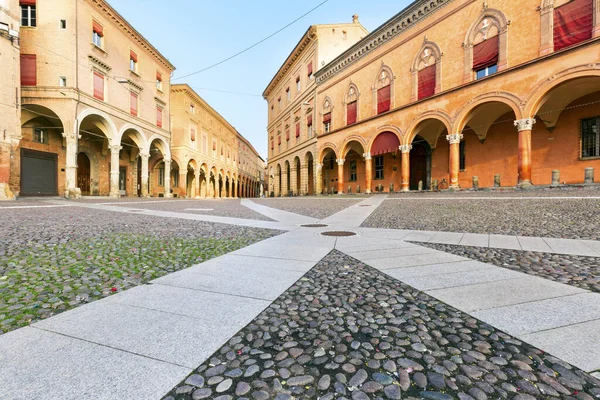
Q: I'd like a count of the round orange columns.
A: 5